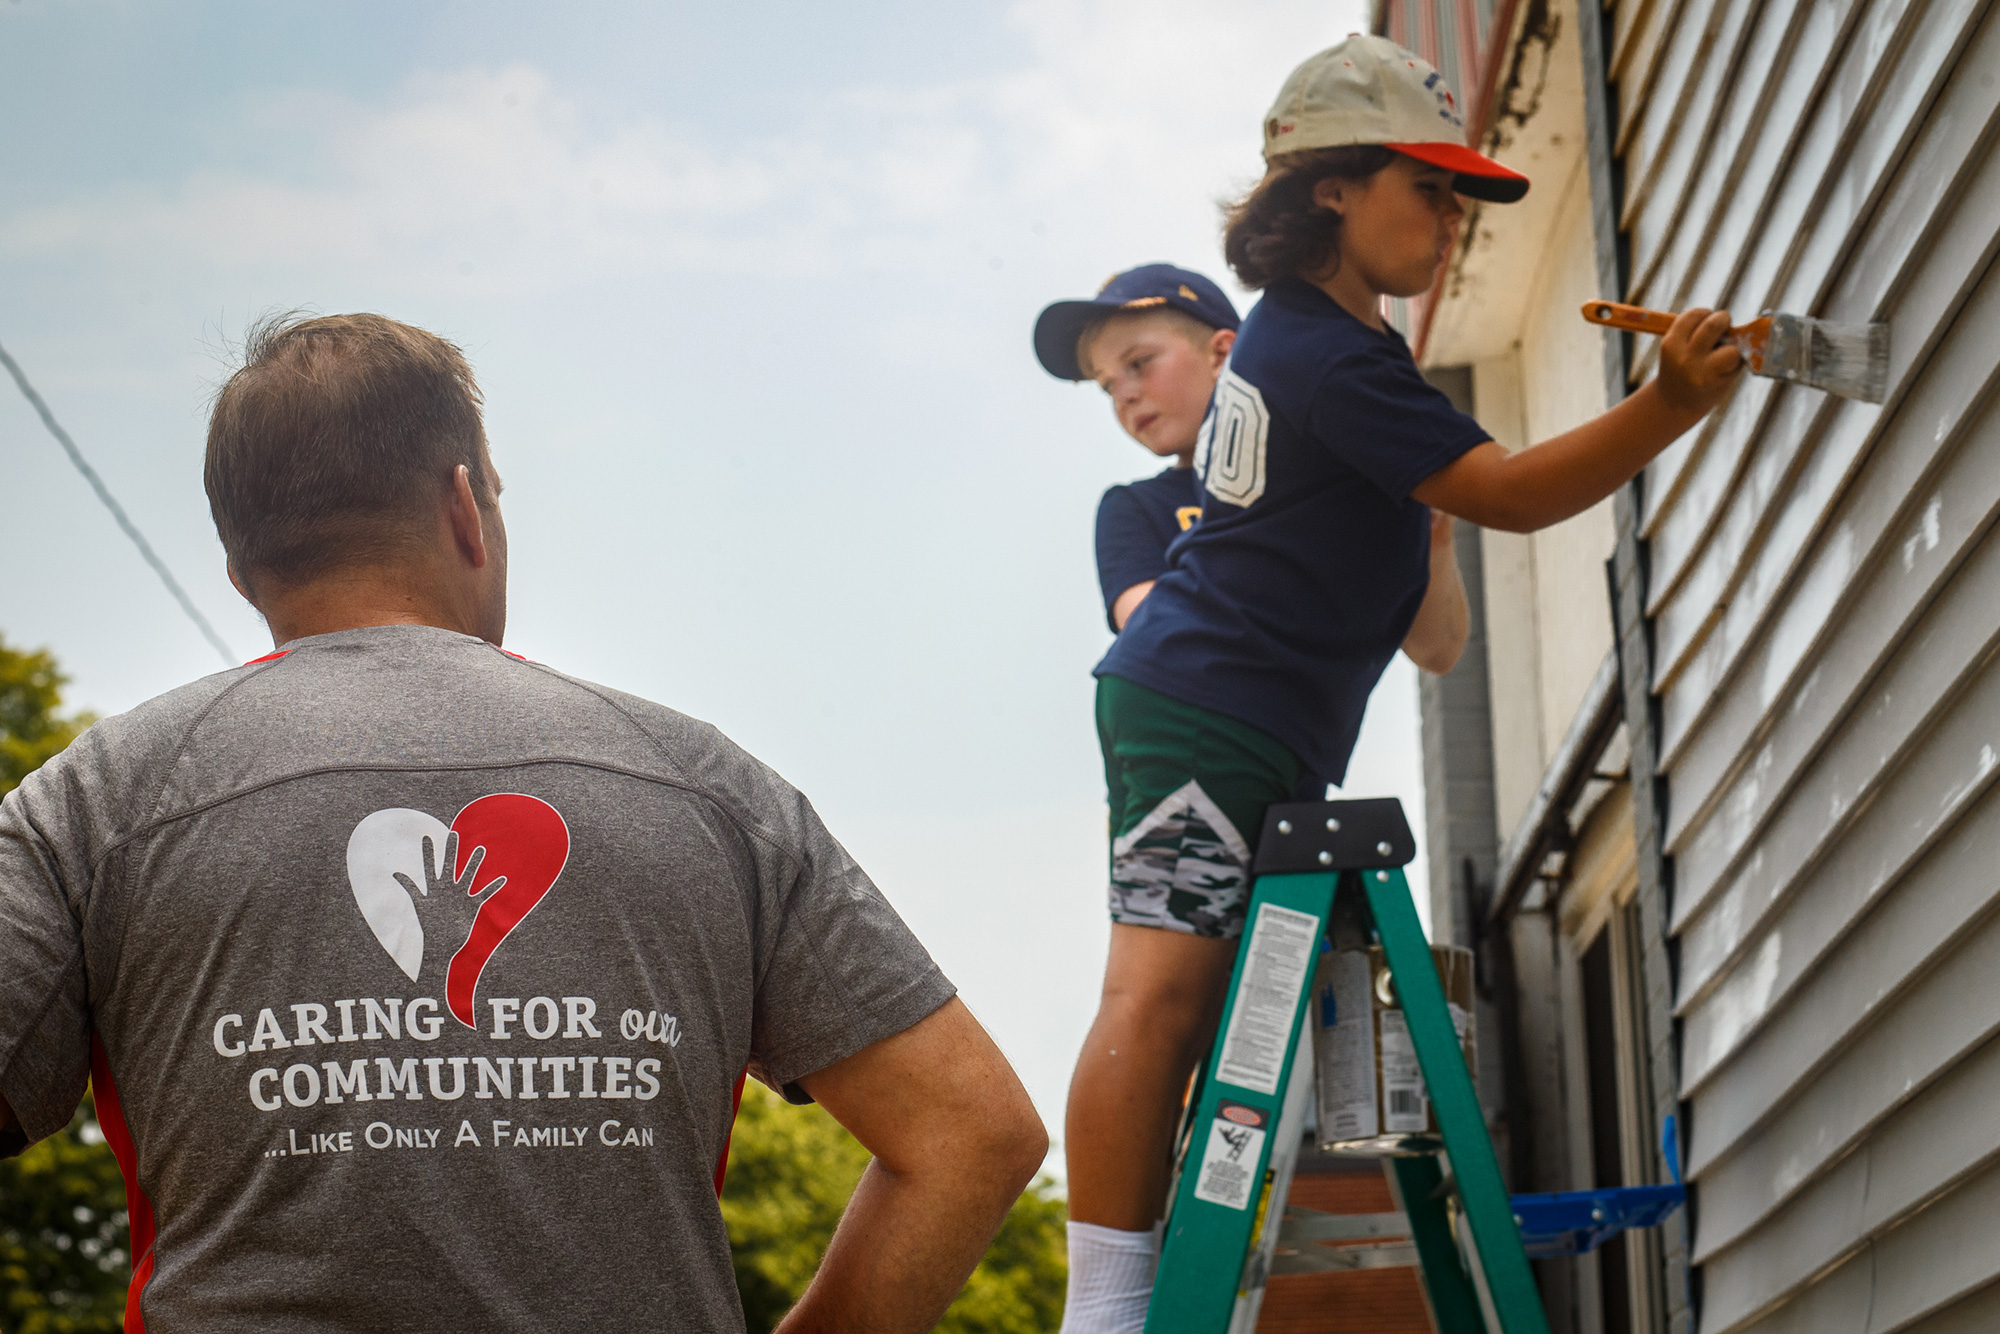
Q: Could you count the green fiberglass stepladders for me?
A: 1